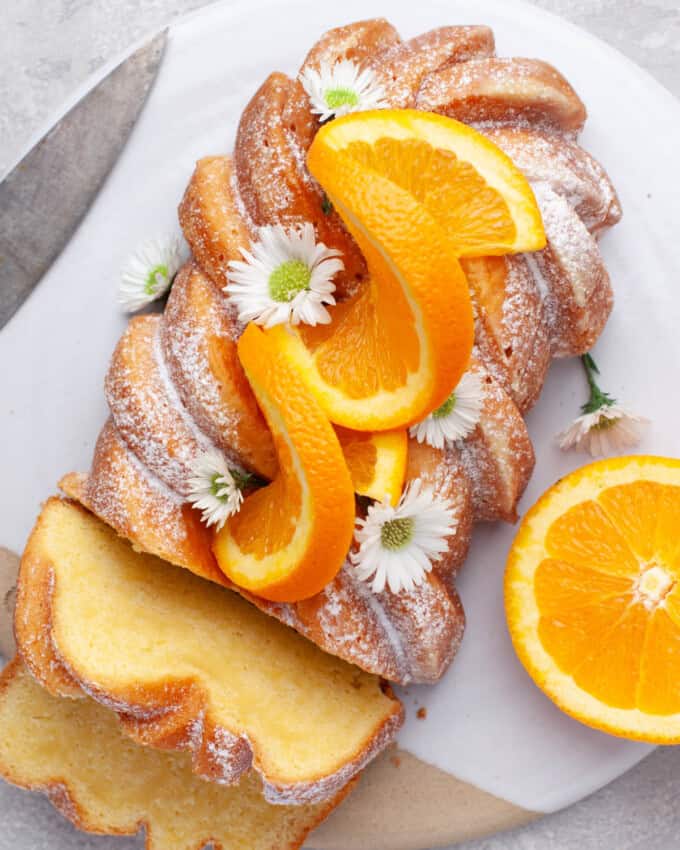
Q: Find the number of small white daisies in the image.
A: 7